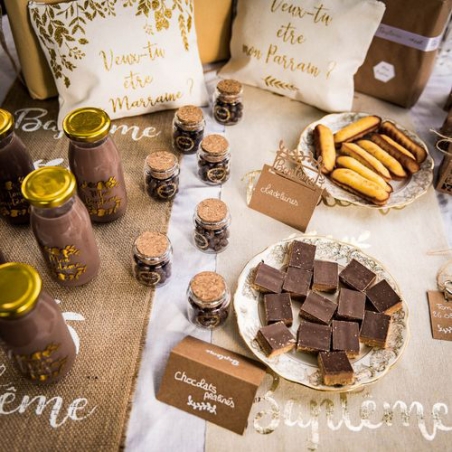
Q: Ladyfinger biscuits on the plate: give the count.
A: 8